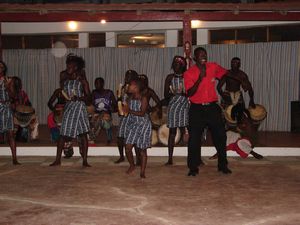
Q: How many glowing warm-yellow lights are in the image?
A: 3